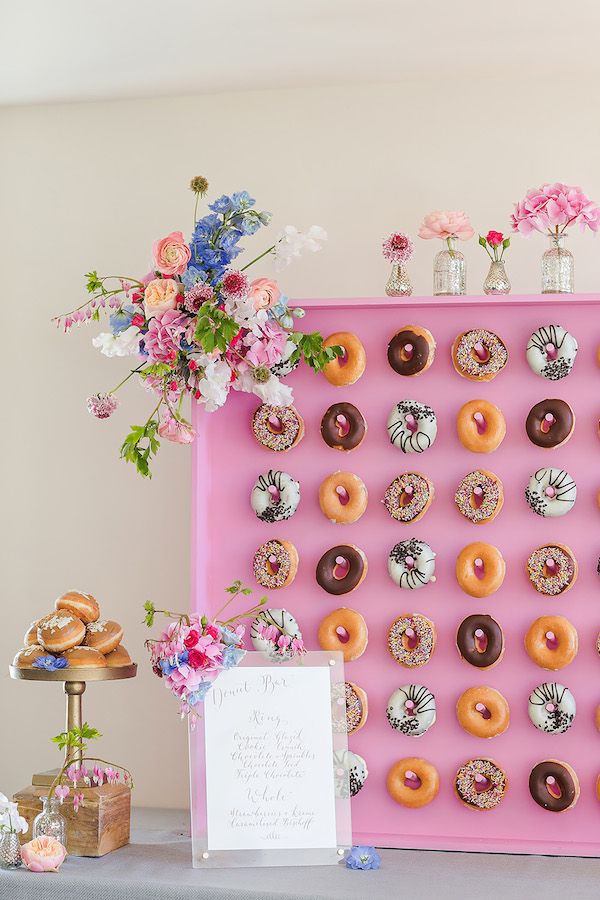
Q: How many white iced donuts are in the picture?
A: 10